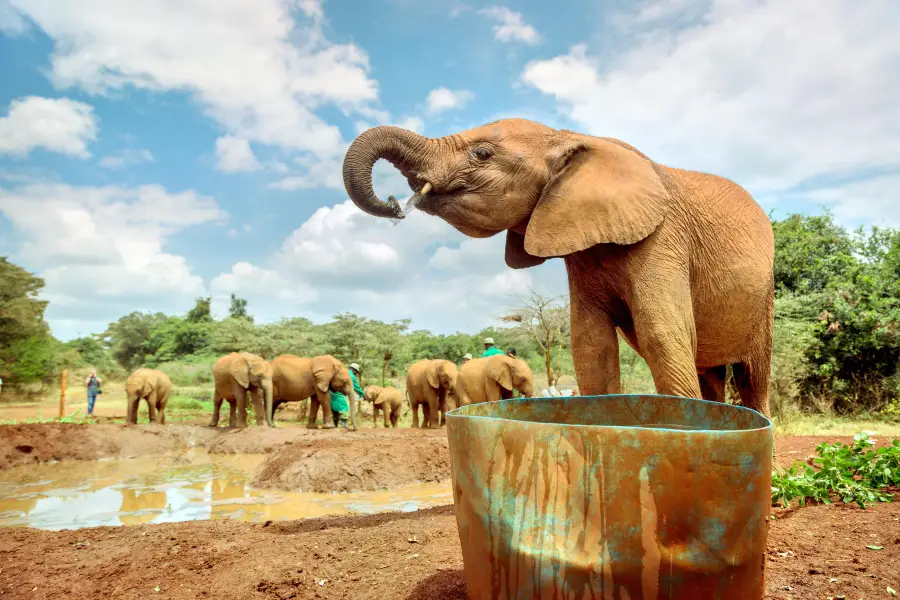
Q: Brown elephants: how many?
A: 7